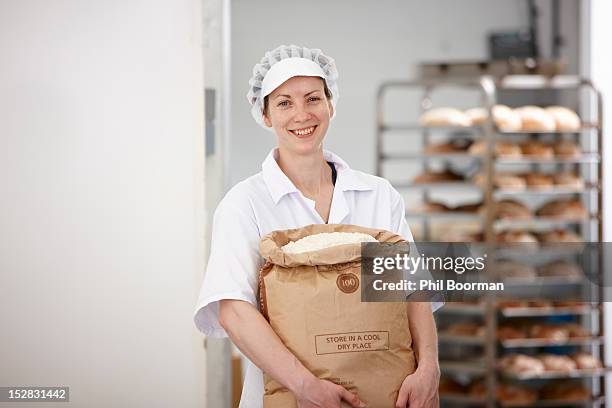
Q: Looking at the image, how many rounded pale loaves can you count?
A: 5